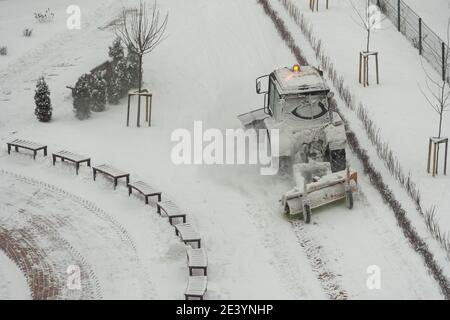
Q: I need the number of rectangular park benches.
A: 8